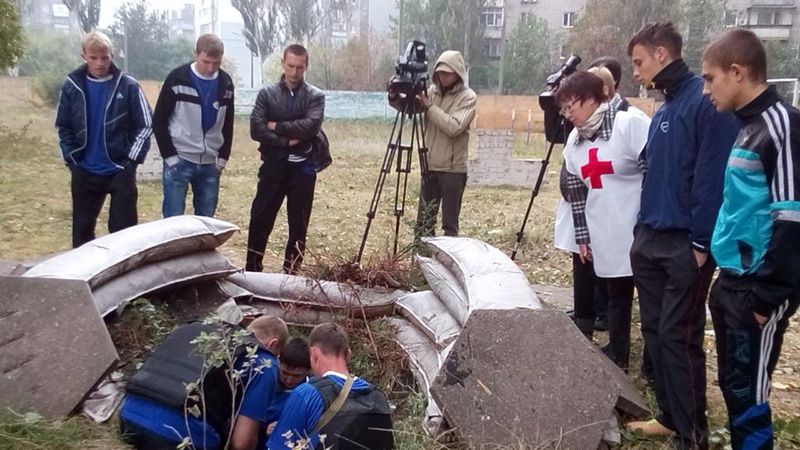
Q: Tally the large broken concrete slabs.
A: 2